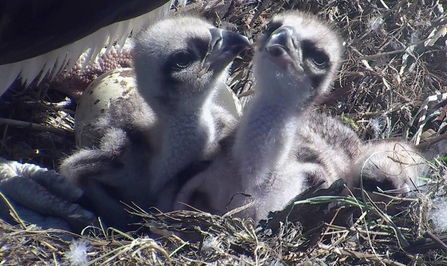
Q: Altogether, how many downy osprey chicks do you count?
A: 3